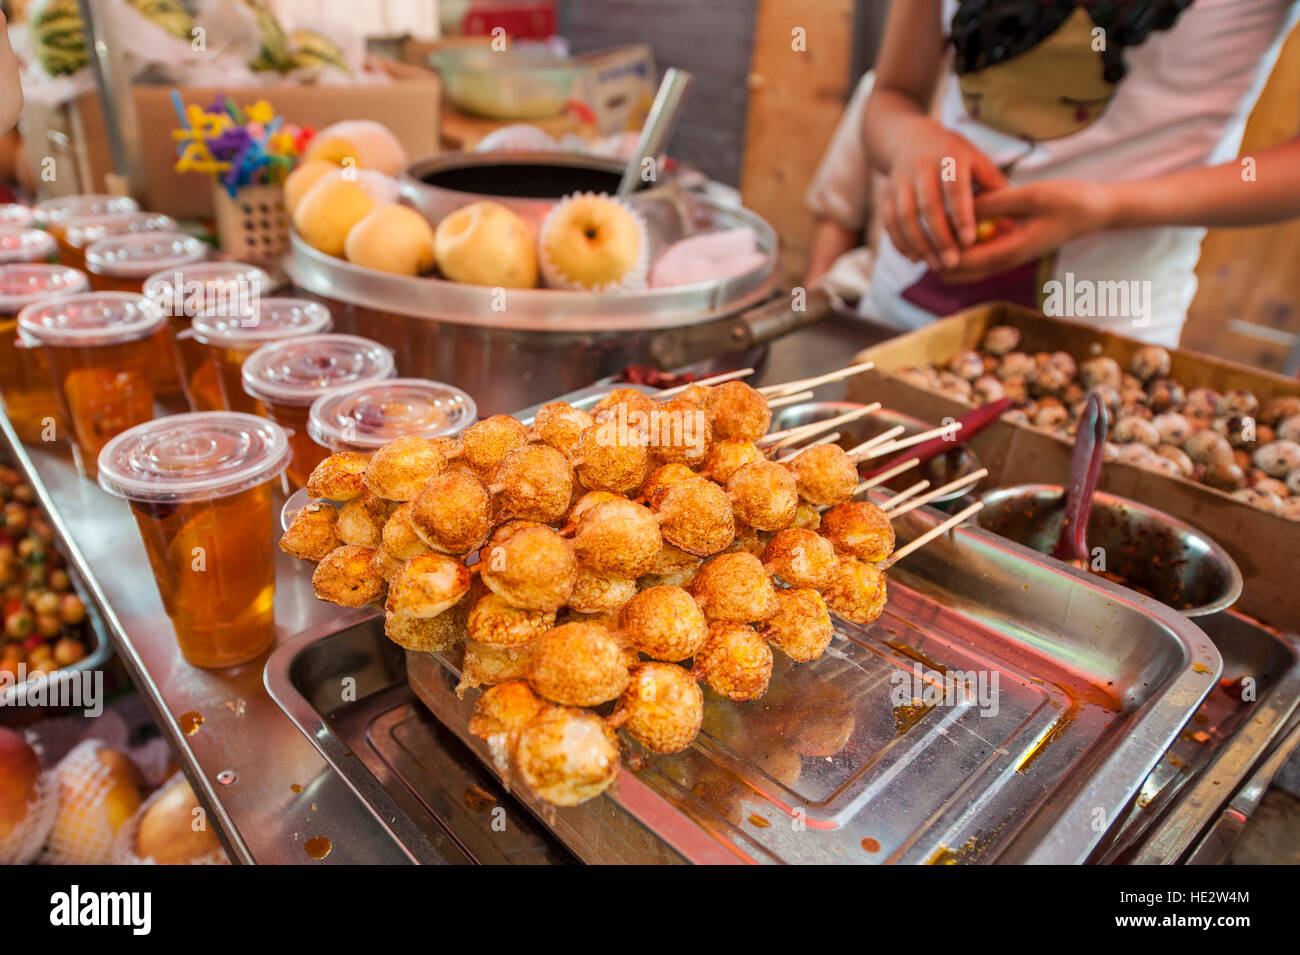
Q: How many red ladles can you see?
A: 2